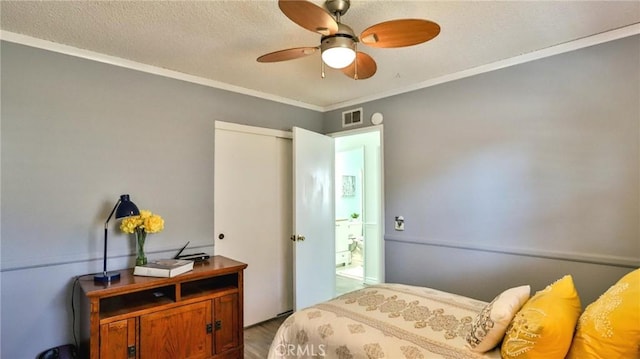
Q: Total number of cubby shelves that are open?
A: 2